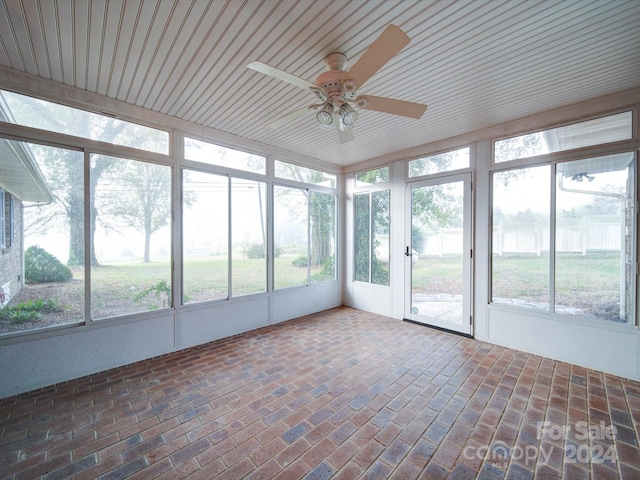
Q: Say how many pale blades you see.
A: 5